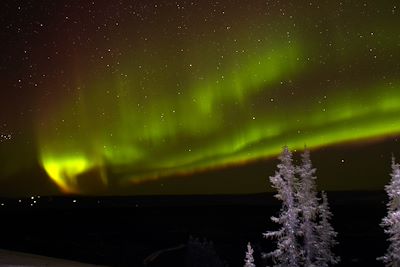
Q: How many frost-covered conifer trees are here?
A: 5